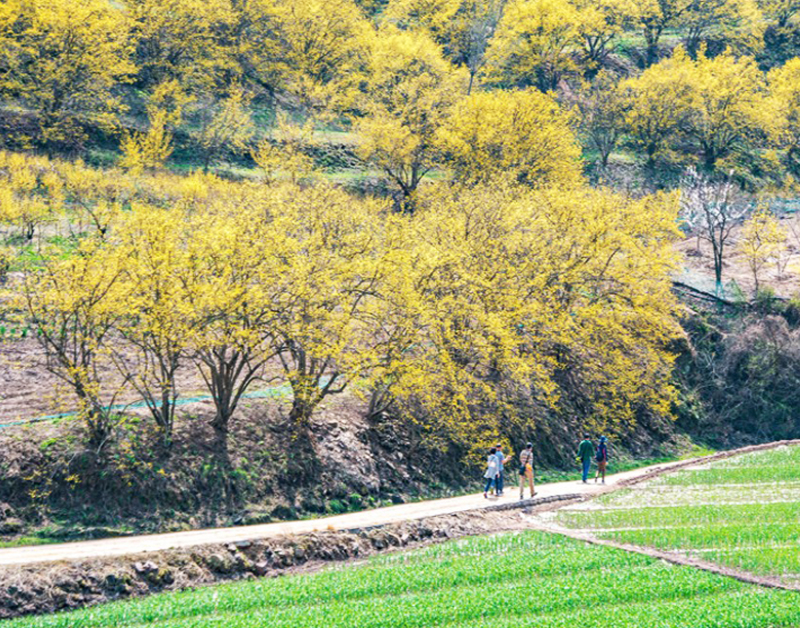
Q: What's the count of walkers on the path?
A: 5